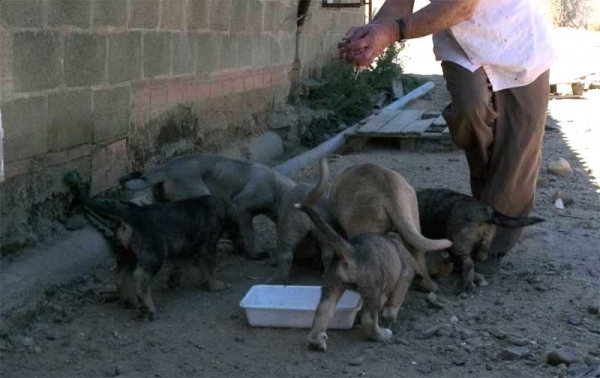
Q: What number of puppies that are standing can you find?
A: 6